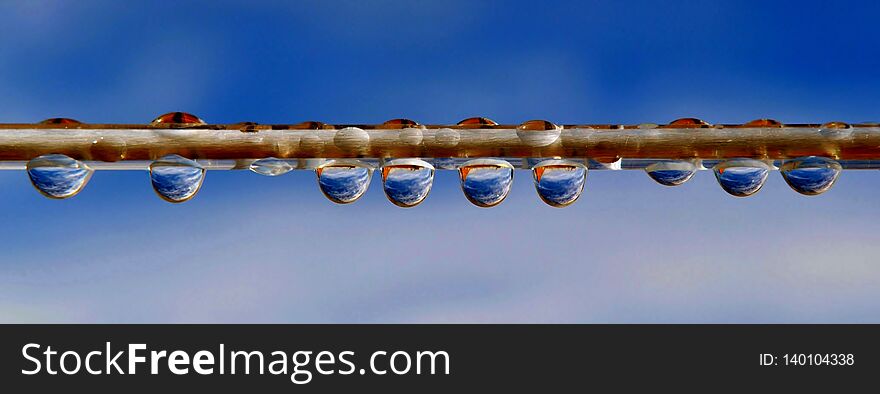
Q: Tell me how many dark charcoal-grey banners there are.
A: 1